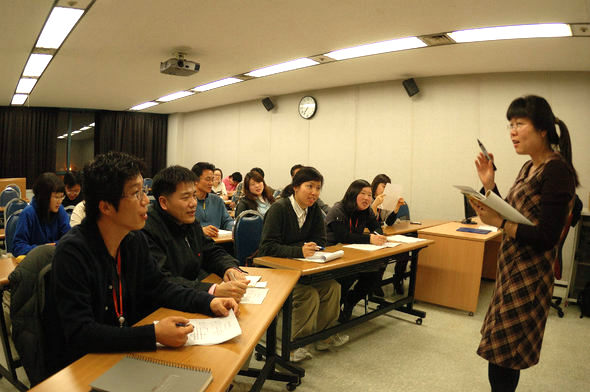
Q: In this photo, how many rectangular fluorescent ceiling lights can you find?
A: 10